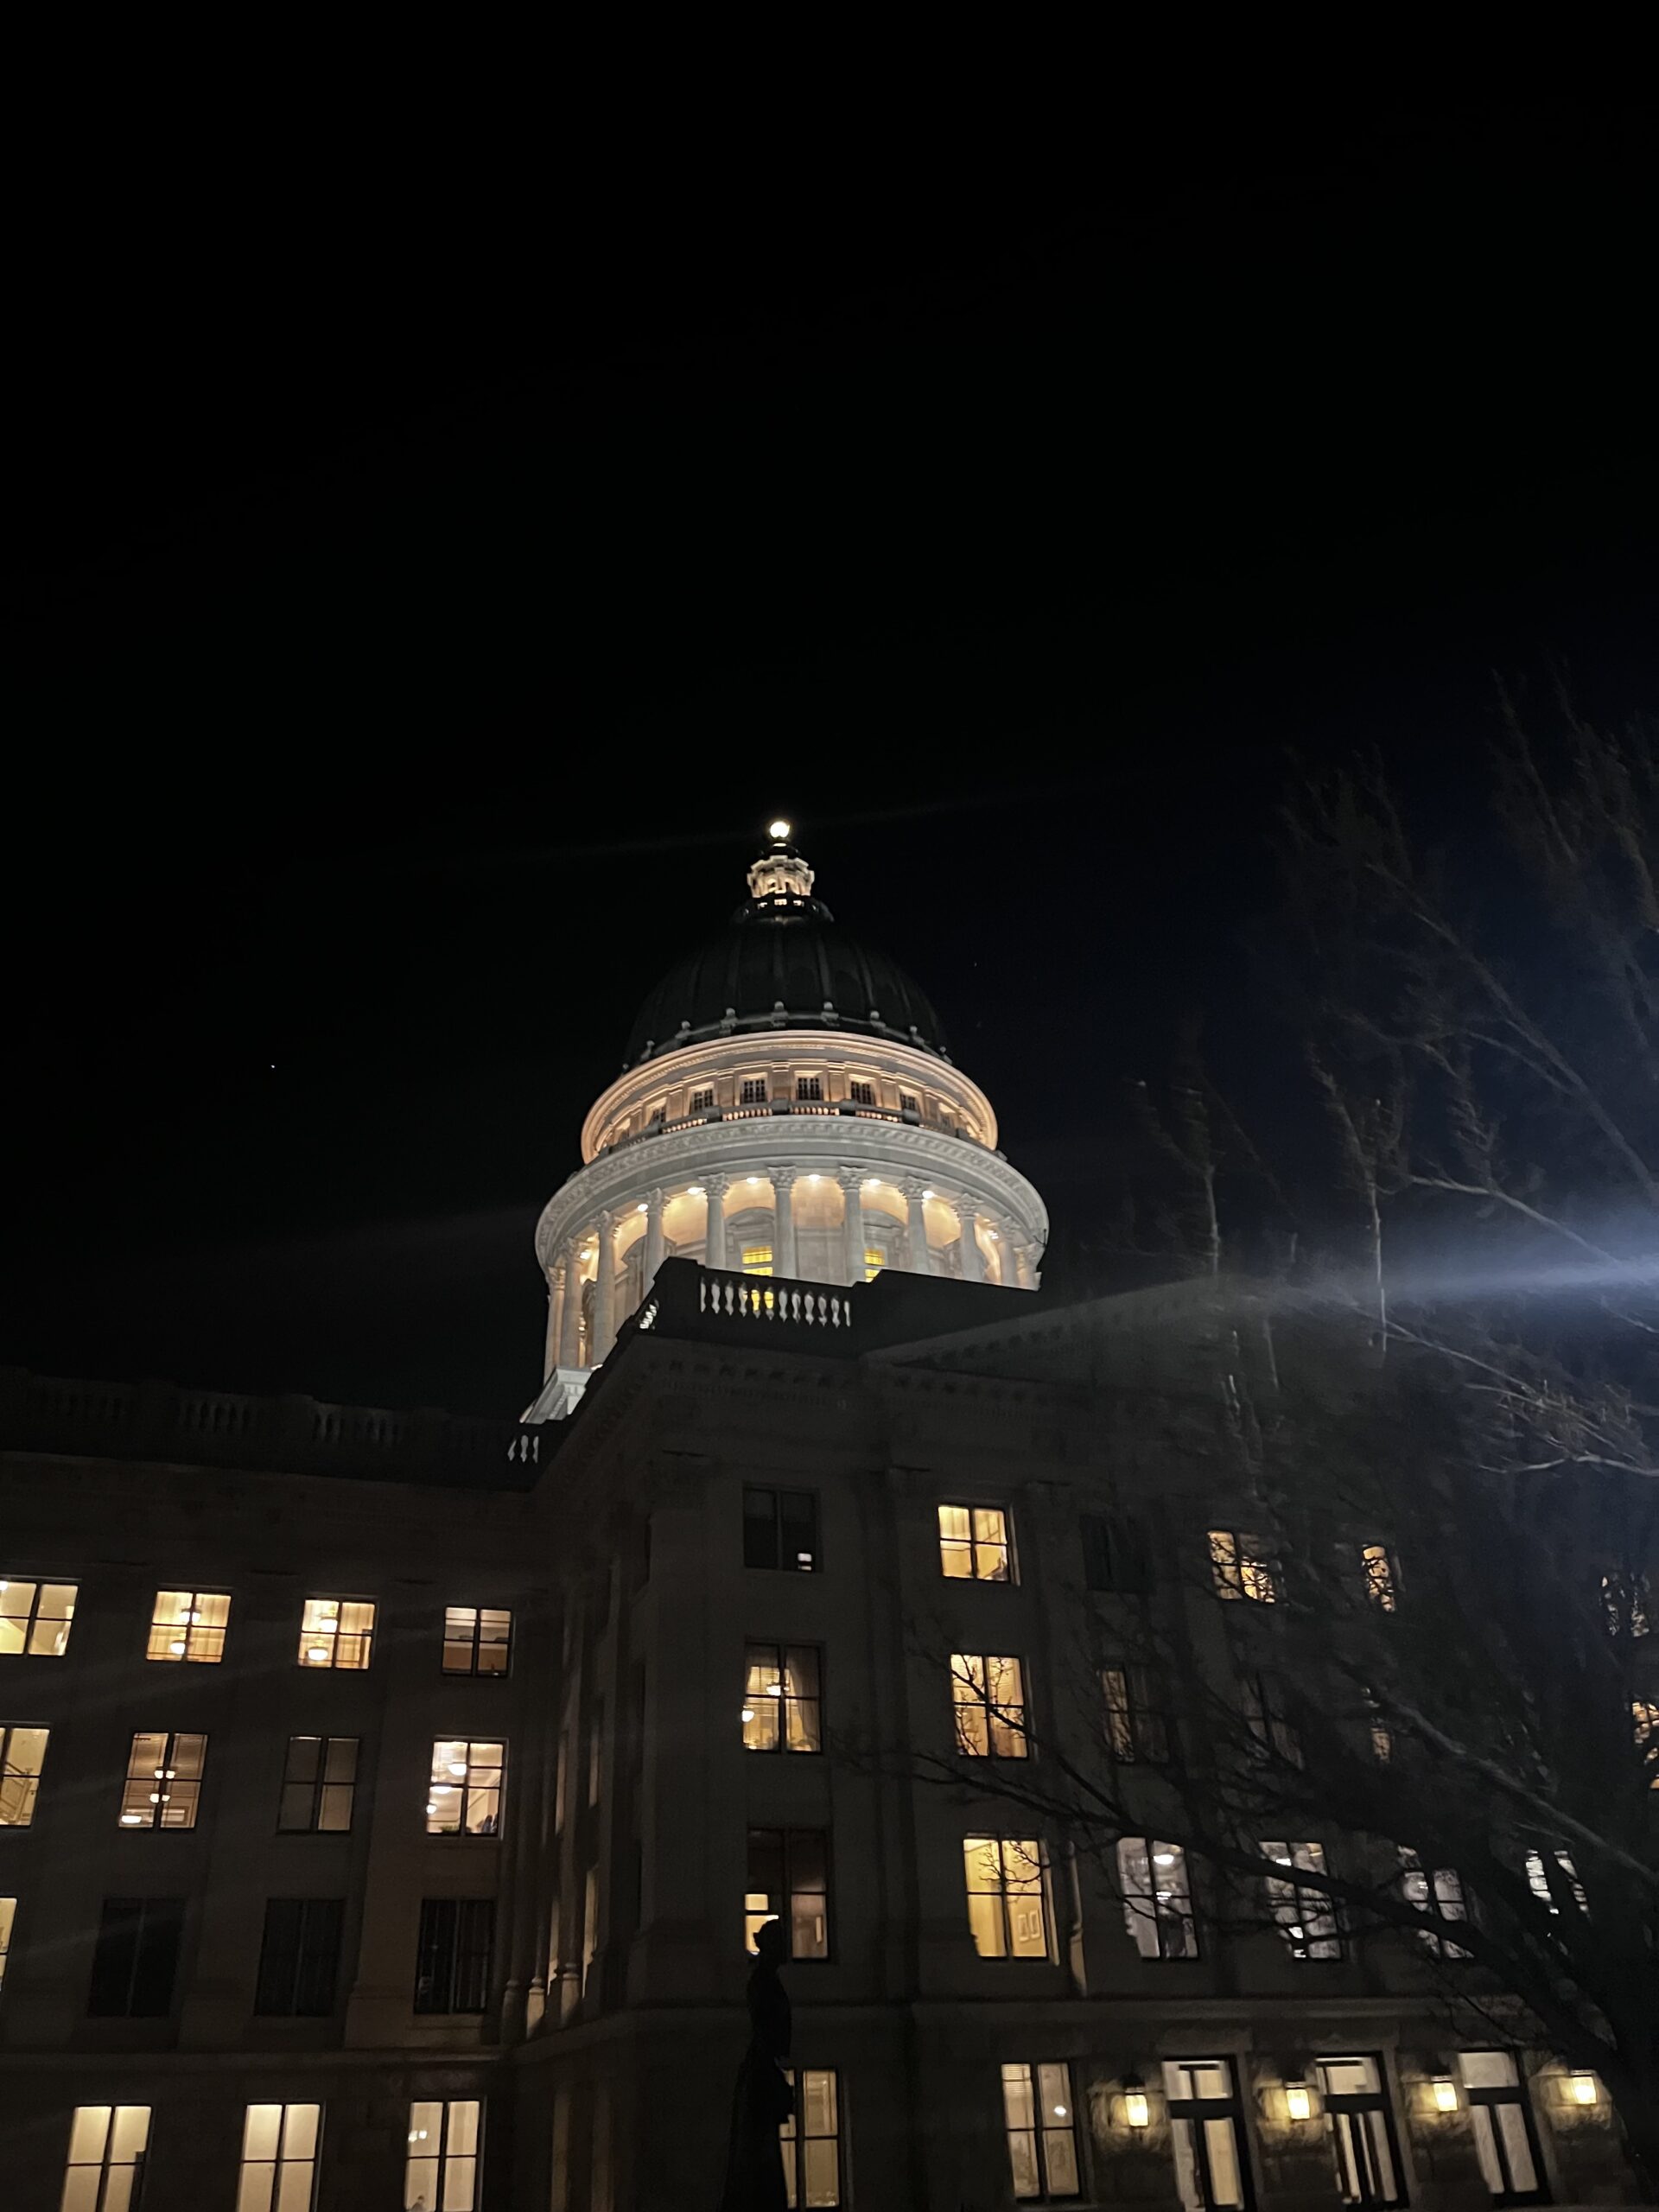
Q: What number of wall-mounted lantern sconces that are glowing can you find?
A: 4